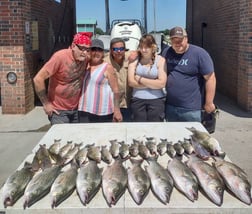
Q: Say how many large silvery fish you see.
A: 10